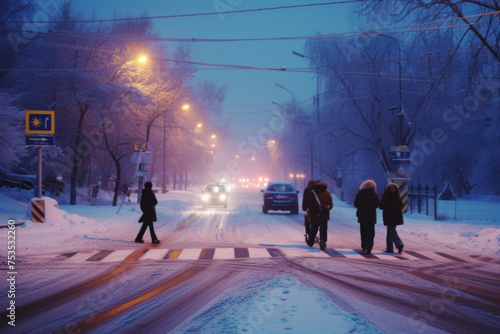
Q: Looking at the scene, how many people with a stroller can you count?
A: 1